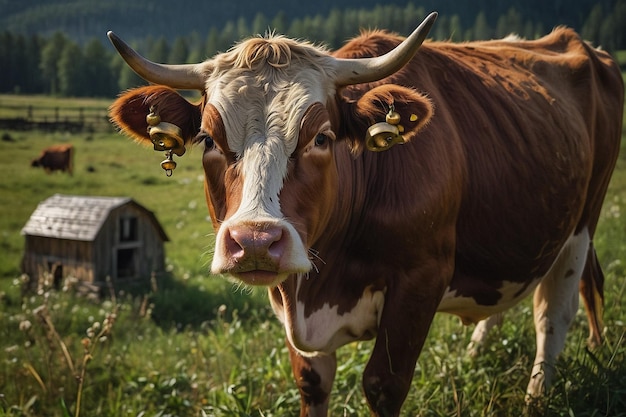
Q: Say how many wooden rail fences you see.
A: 1